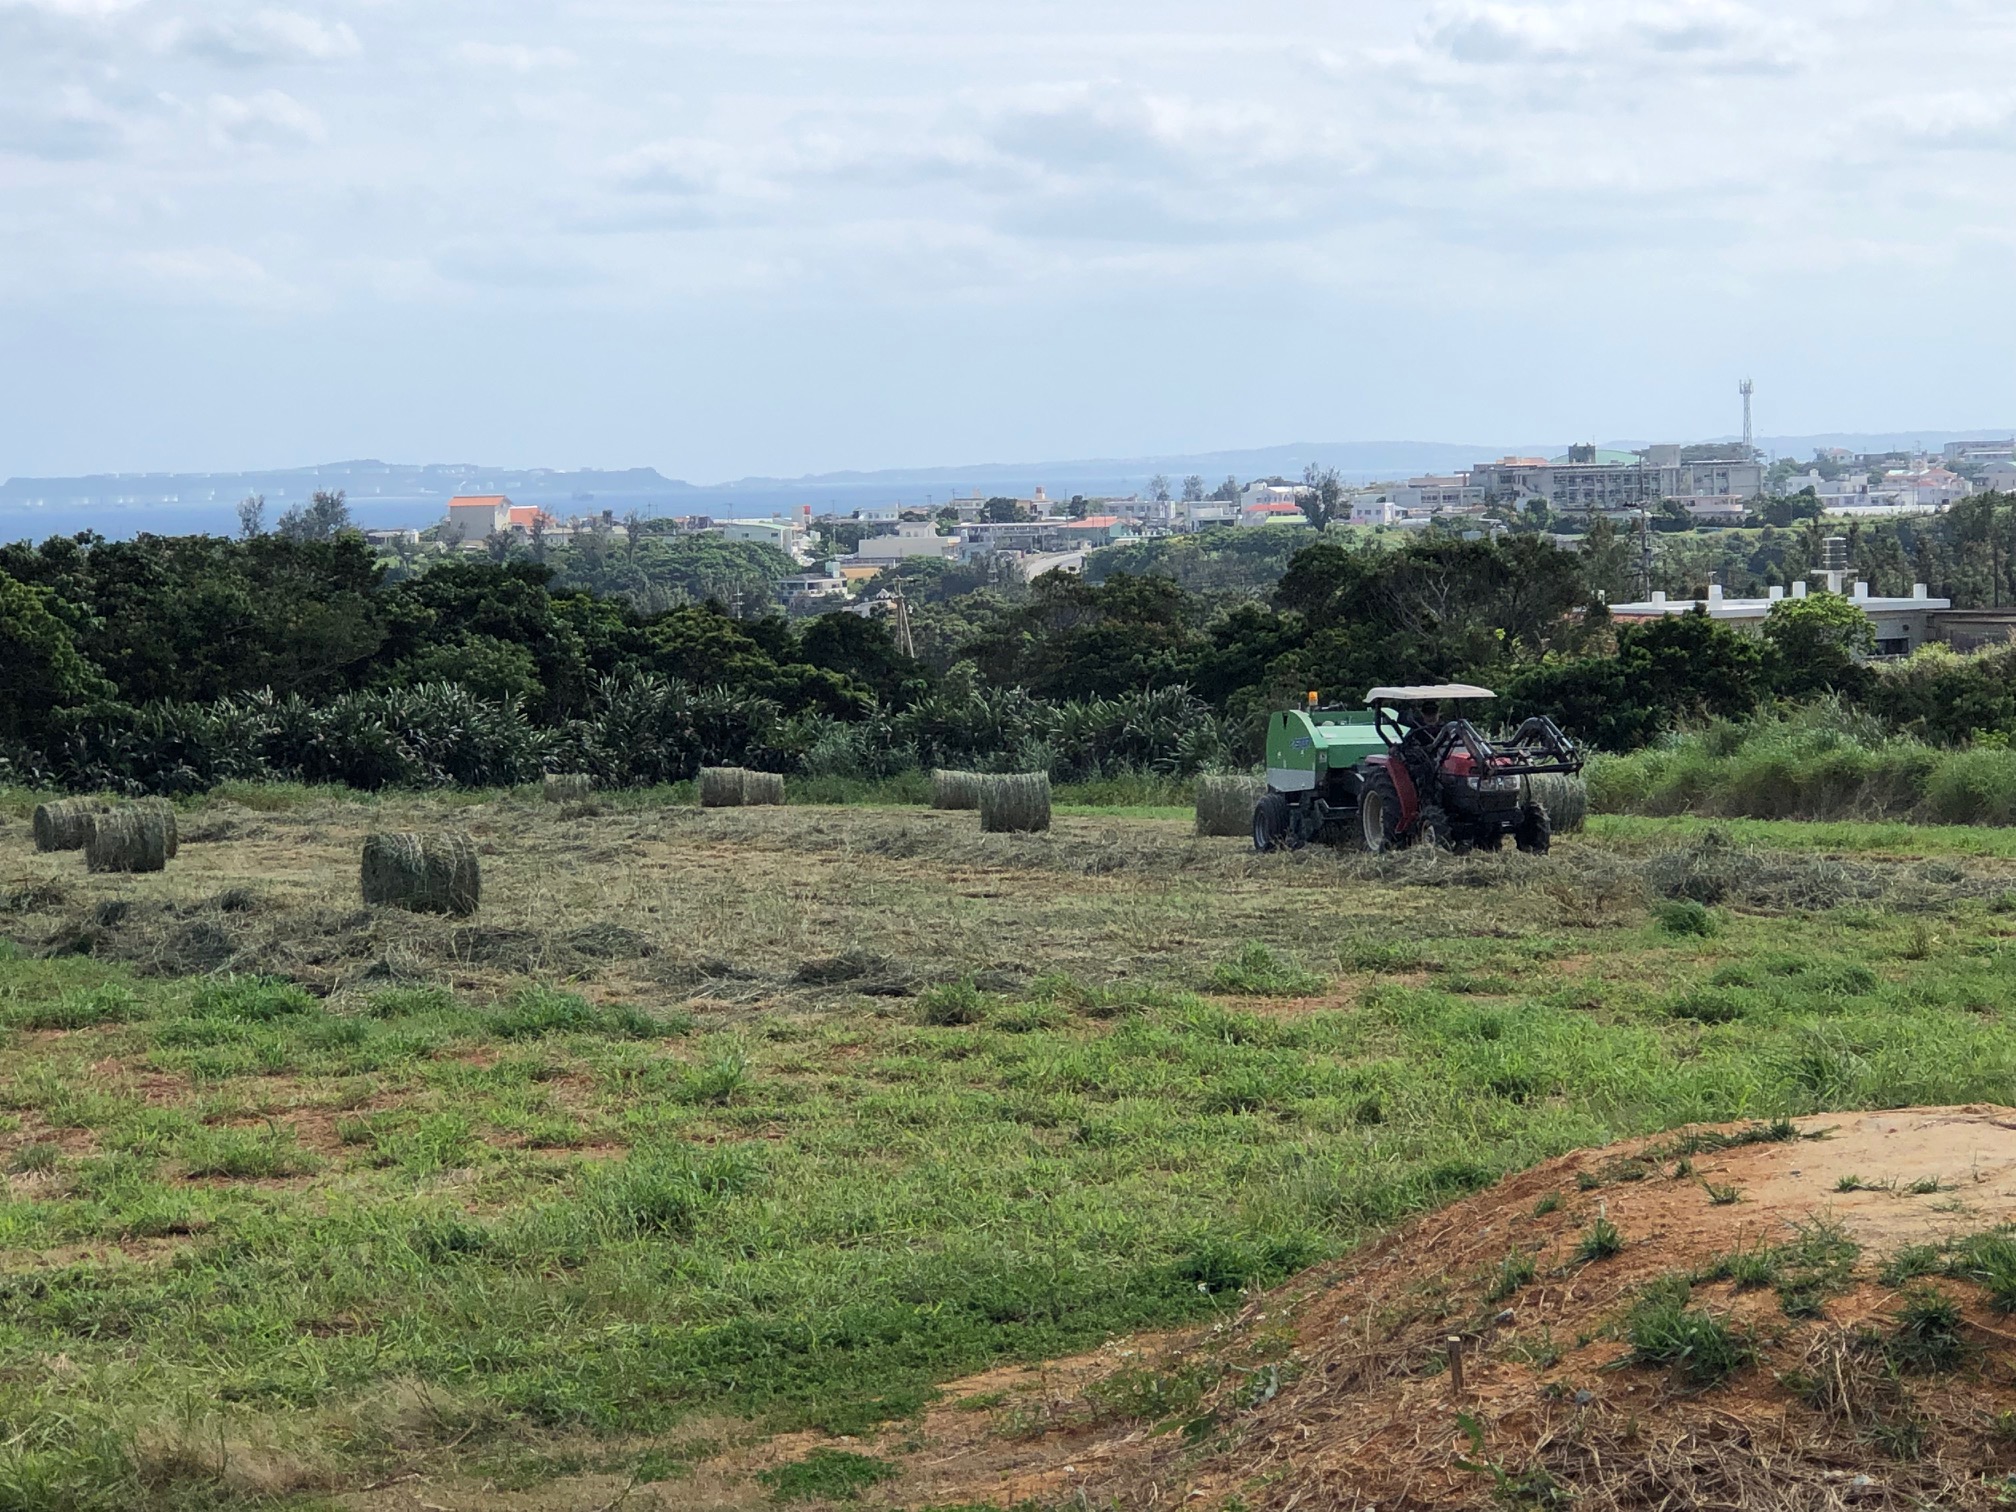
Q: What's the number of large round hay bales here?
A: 11